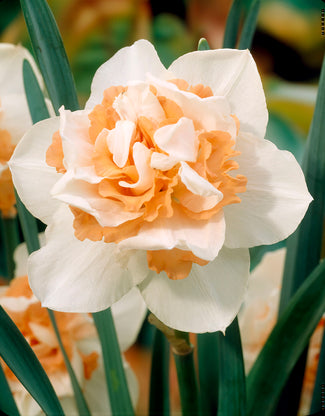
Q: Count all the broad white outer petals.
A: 6